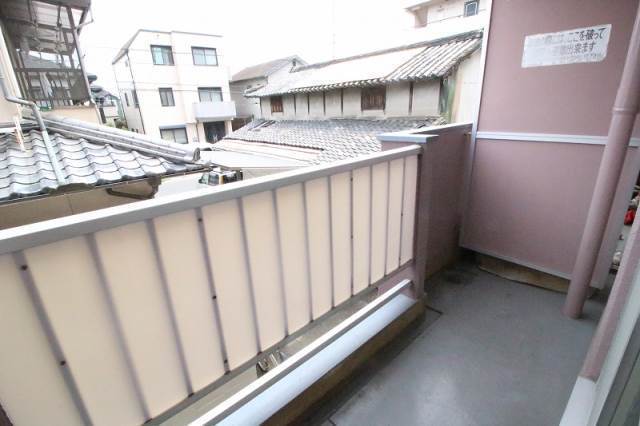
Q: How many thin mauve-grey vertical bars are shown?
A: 12